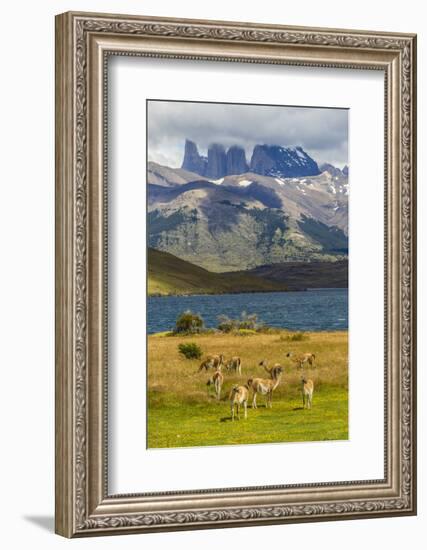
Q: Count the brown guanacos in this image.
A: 8